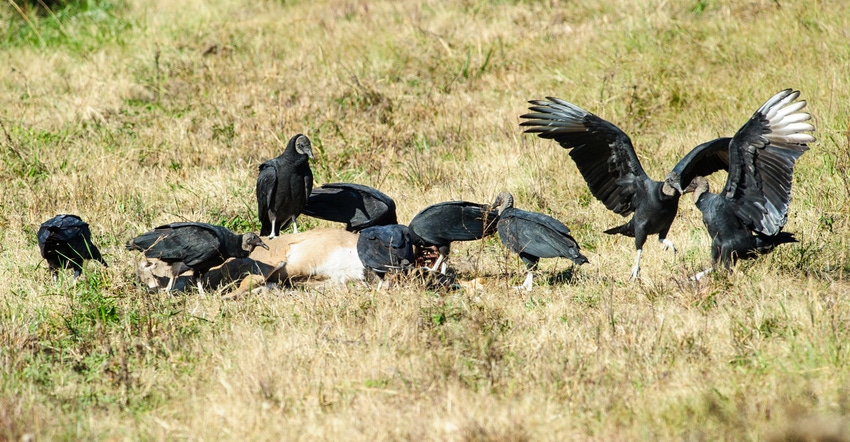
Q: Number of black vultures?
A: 9